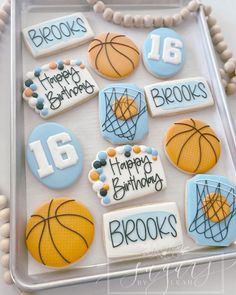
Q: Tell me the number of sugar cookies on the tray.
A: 12